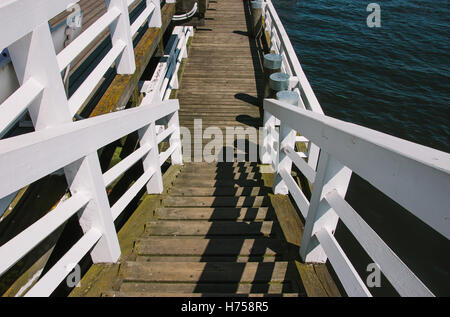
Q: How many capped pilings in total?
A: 4